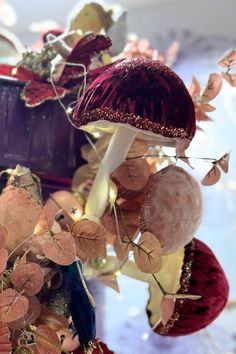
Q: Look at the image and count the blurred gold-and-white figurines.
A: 1